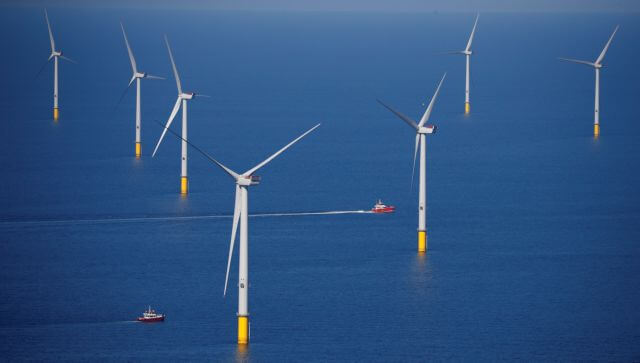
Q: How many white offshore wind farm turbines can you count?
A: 7